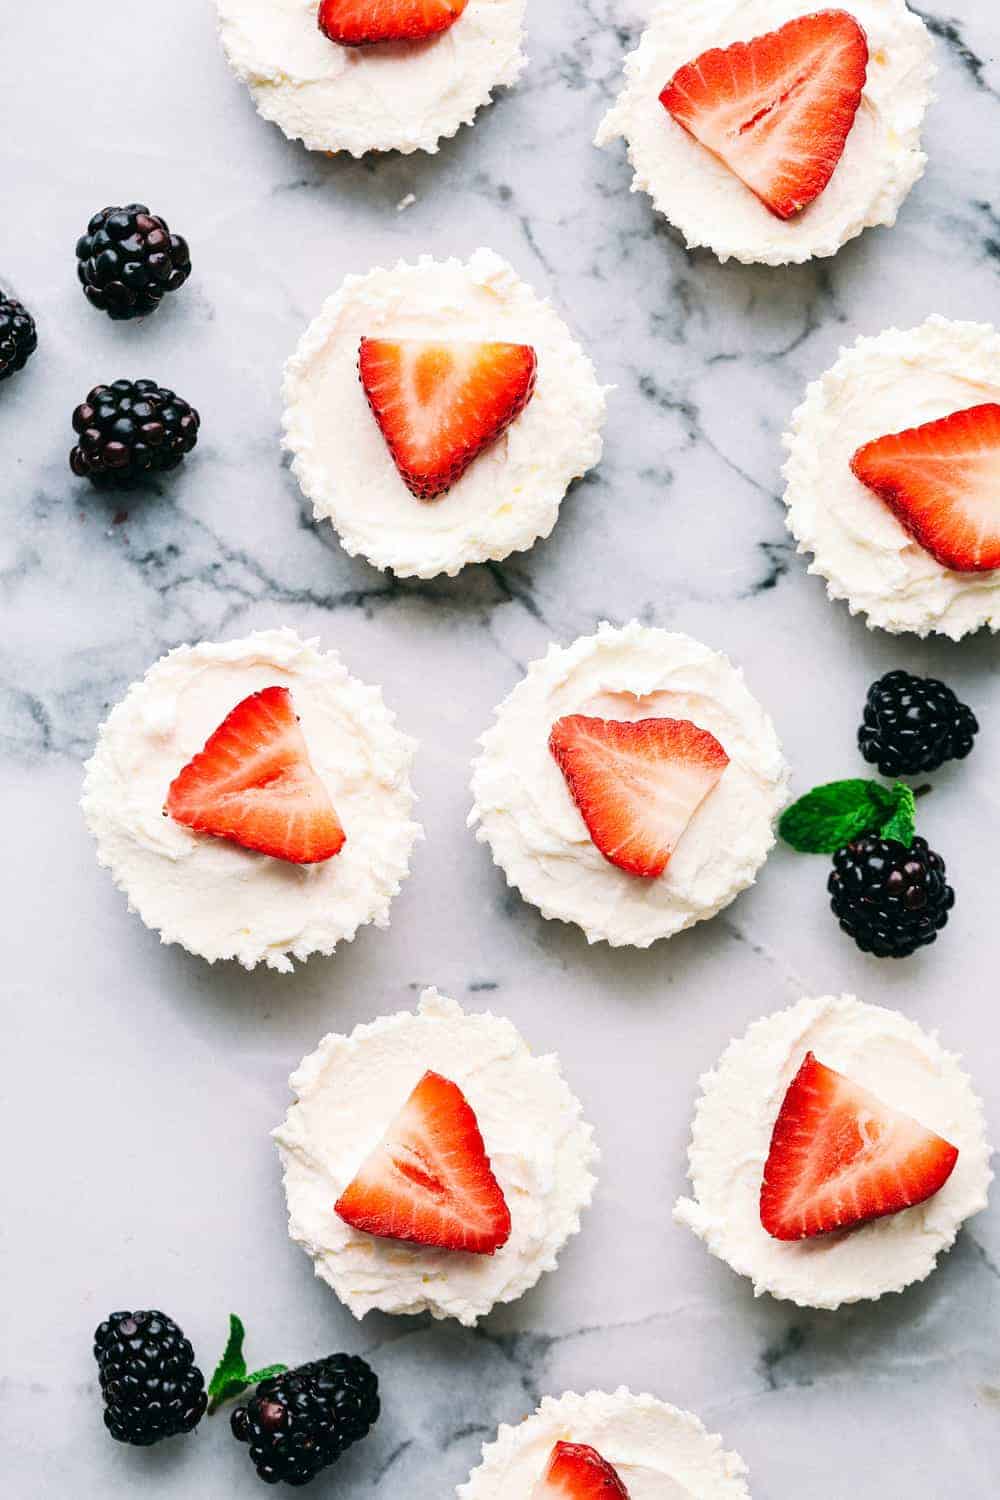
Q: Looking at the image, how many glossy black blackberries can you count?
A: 7